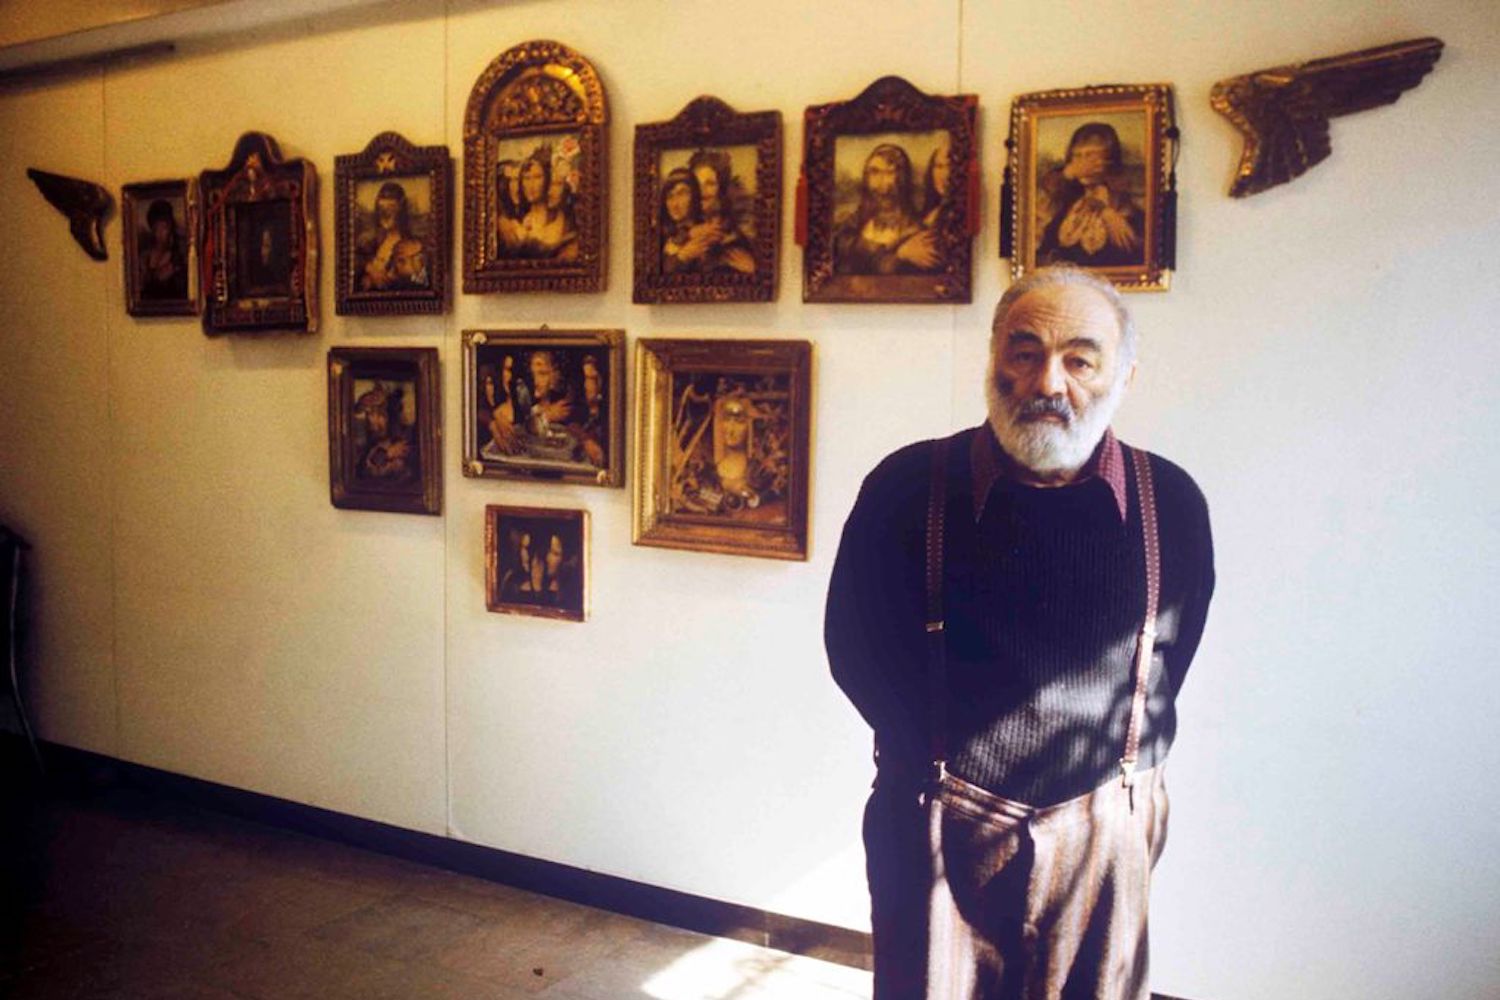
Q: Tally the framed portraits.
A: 11